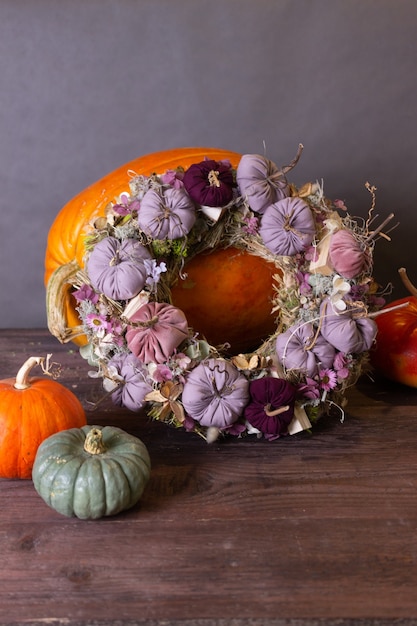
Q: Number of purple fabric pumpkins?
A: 10